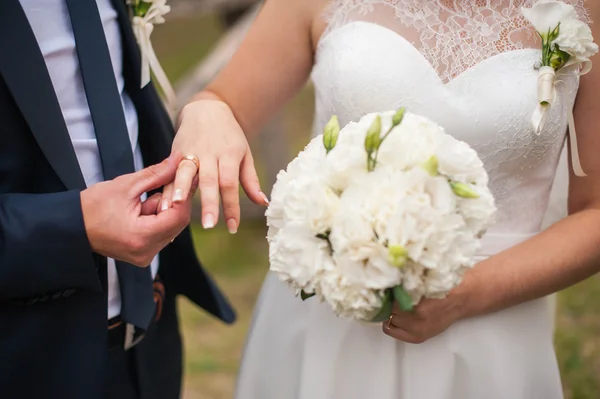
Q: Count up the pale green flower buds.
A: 6